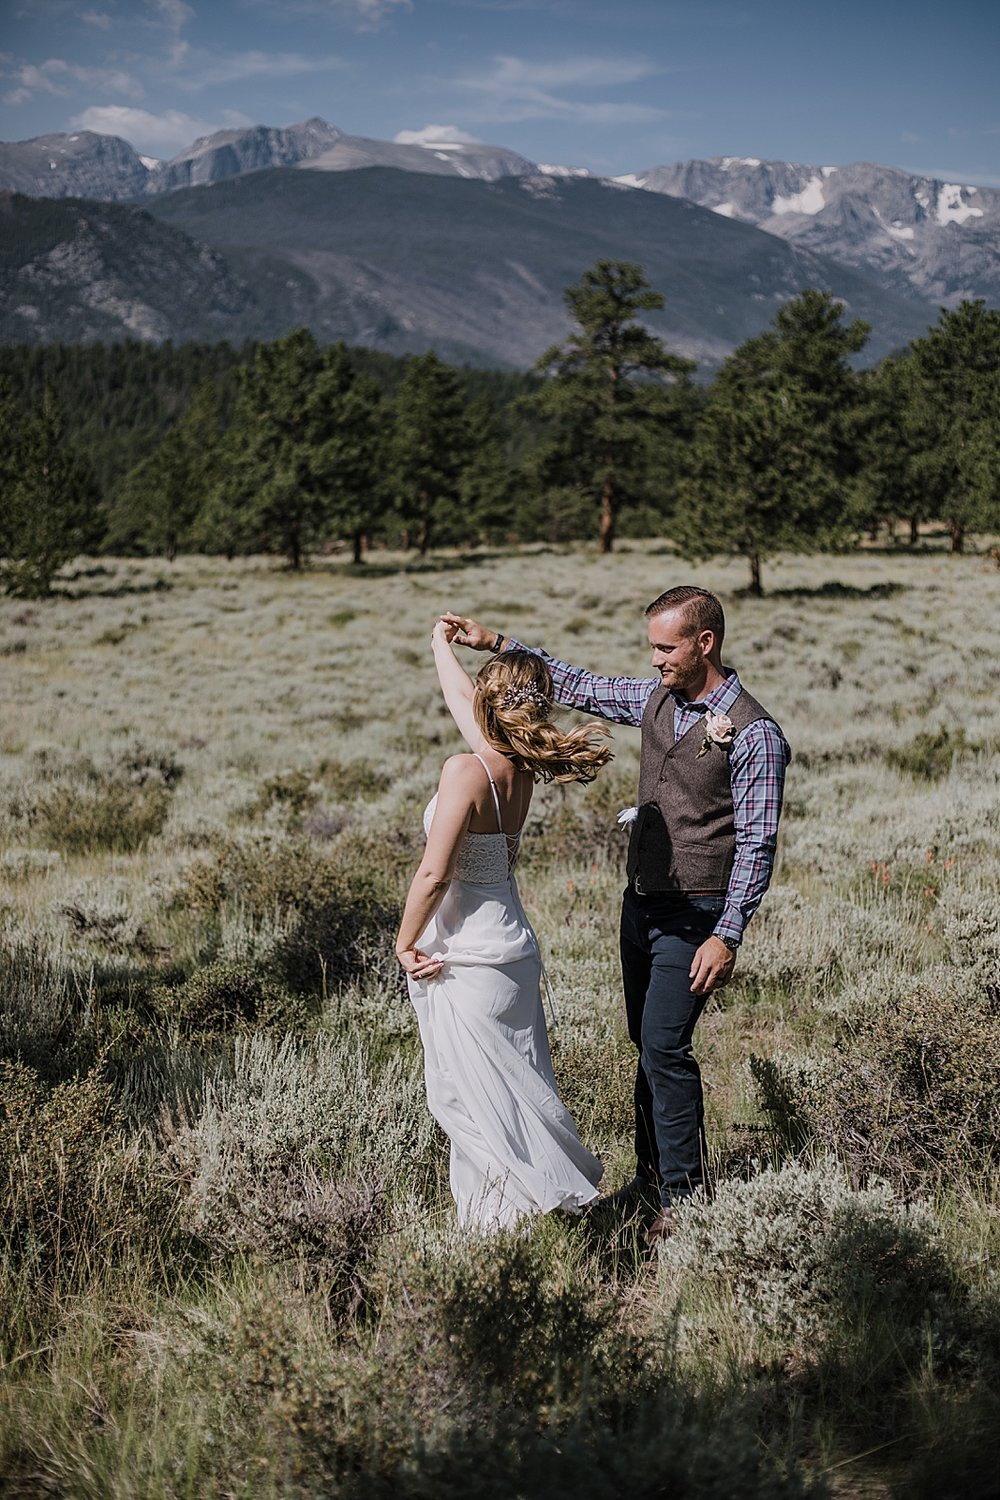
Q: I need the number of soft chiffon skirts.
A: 1